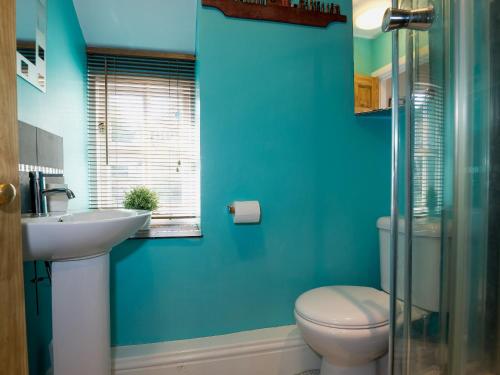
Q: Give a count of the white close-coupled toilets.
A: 1